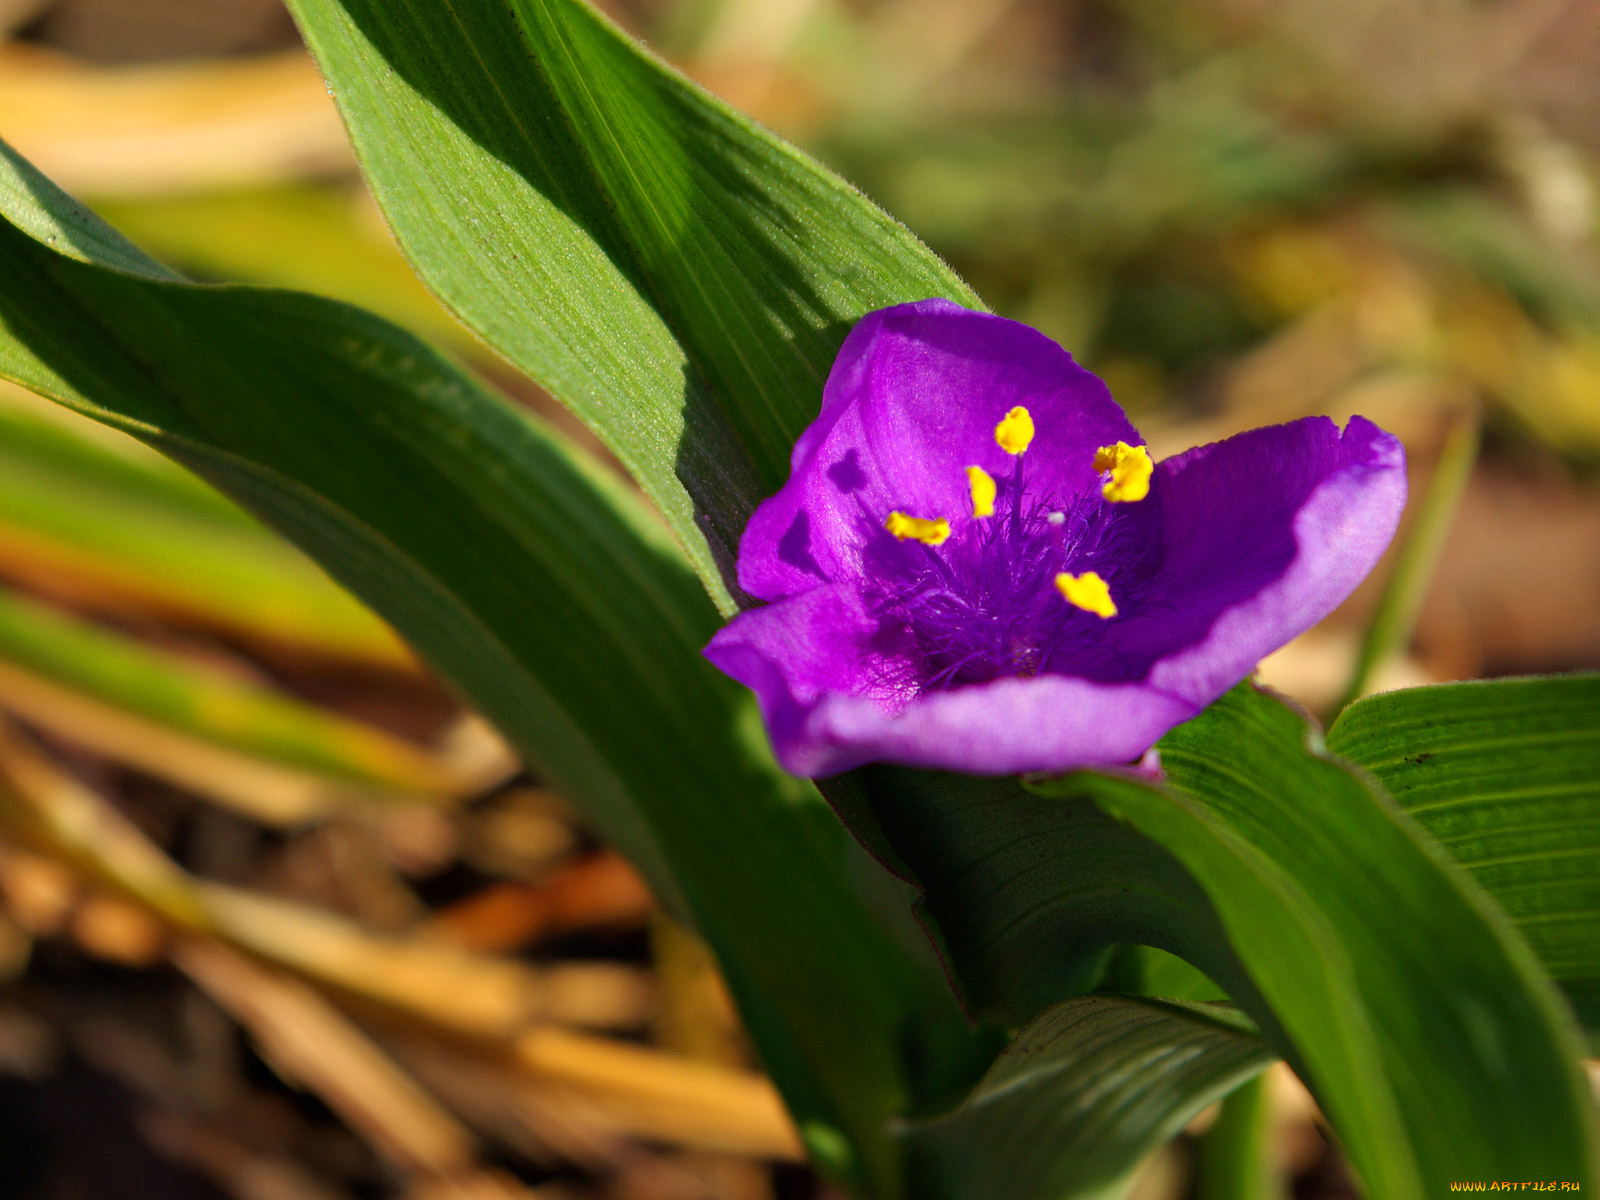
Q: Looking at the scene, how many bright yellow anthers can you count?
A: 5